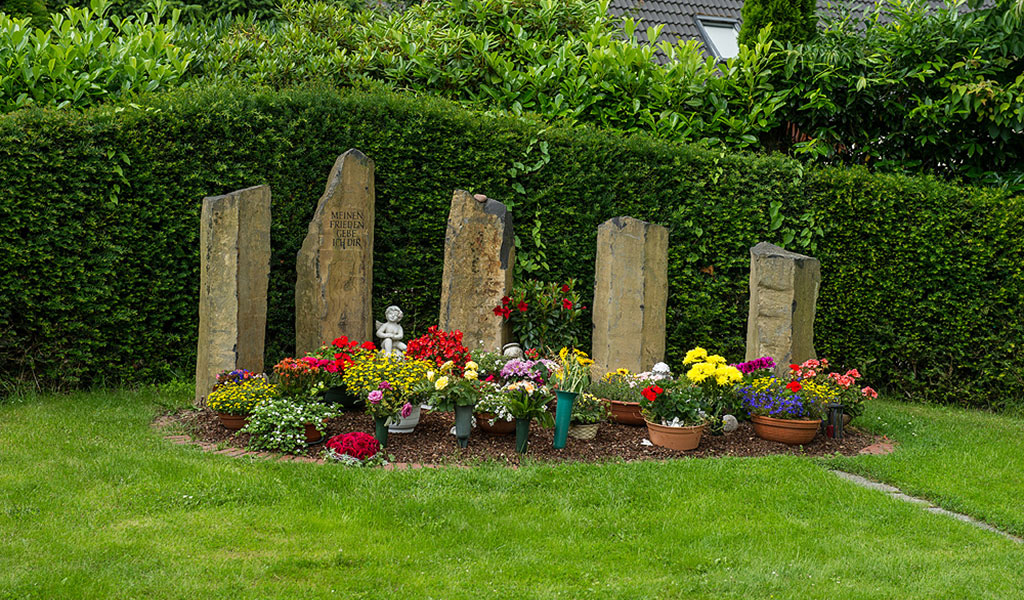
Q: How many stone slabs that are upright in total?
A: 5